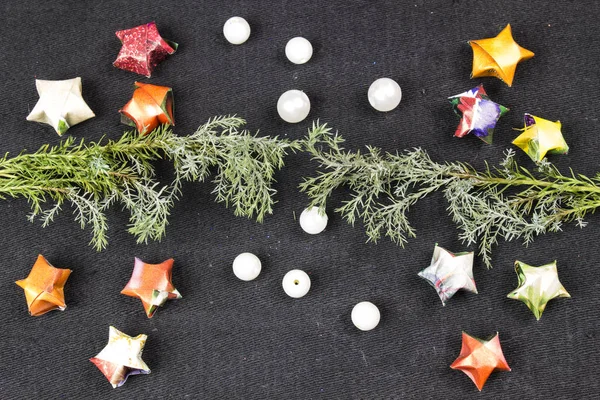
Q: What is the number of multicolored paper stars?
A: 12